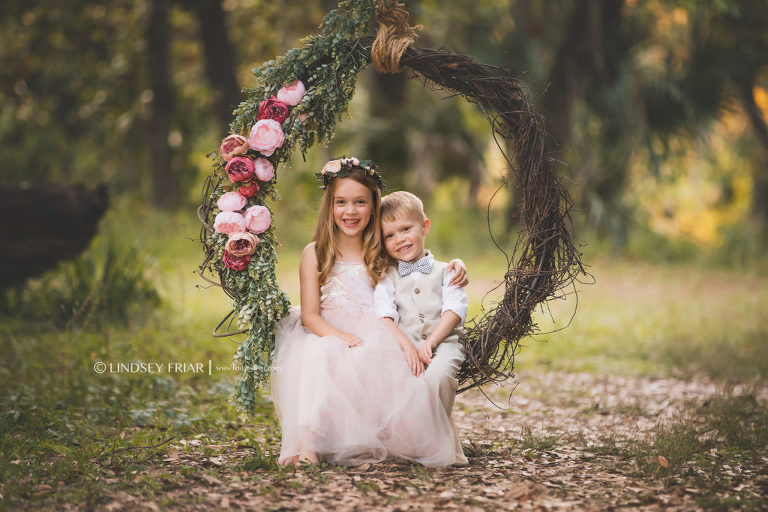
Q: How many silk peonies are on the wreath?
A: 12